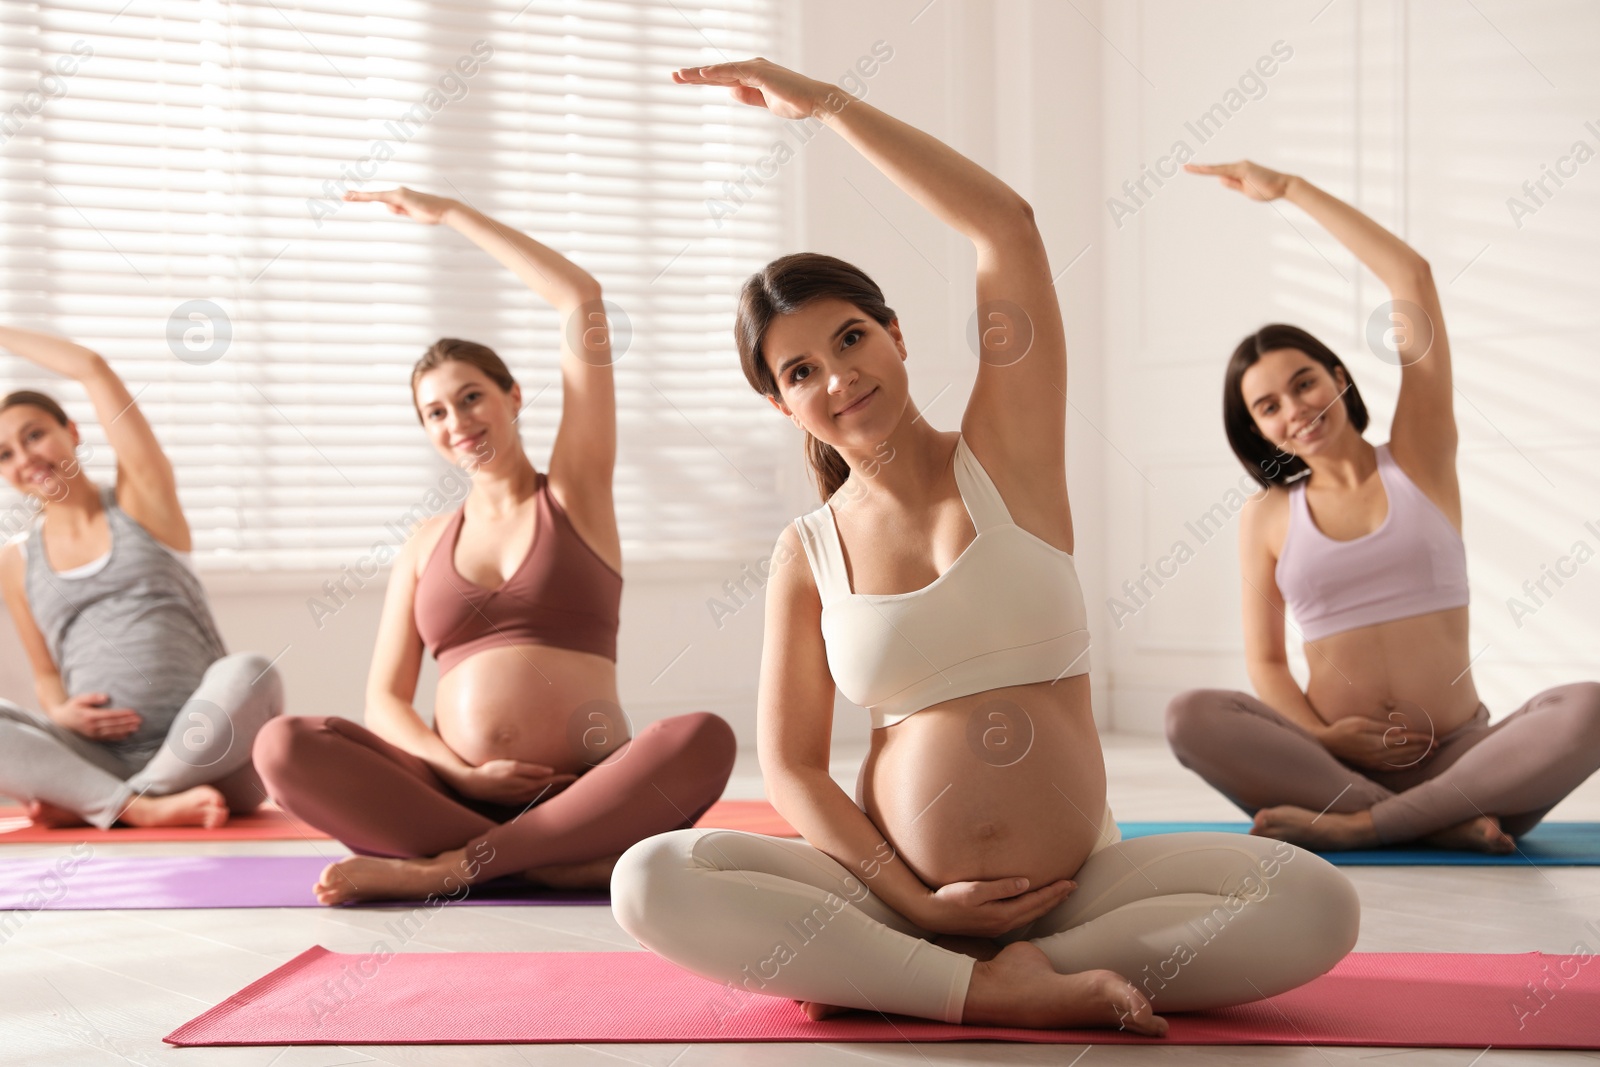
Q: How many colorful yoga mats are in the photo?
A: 4